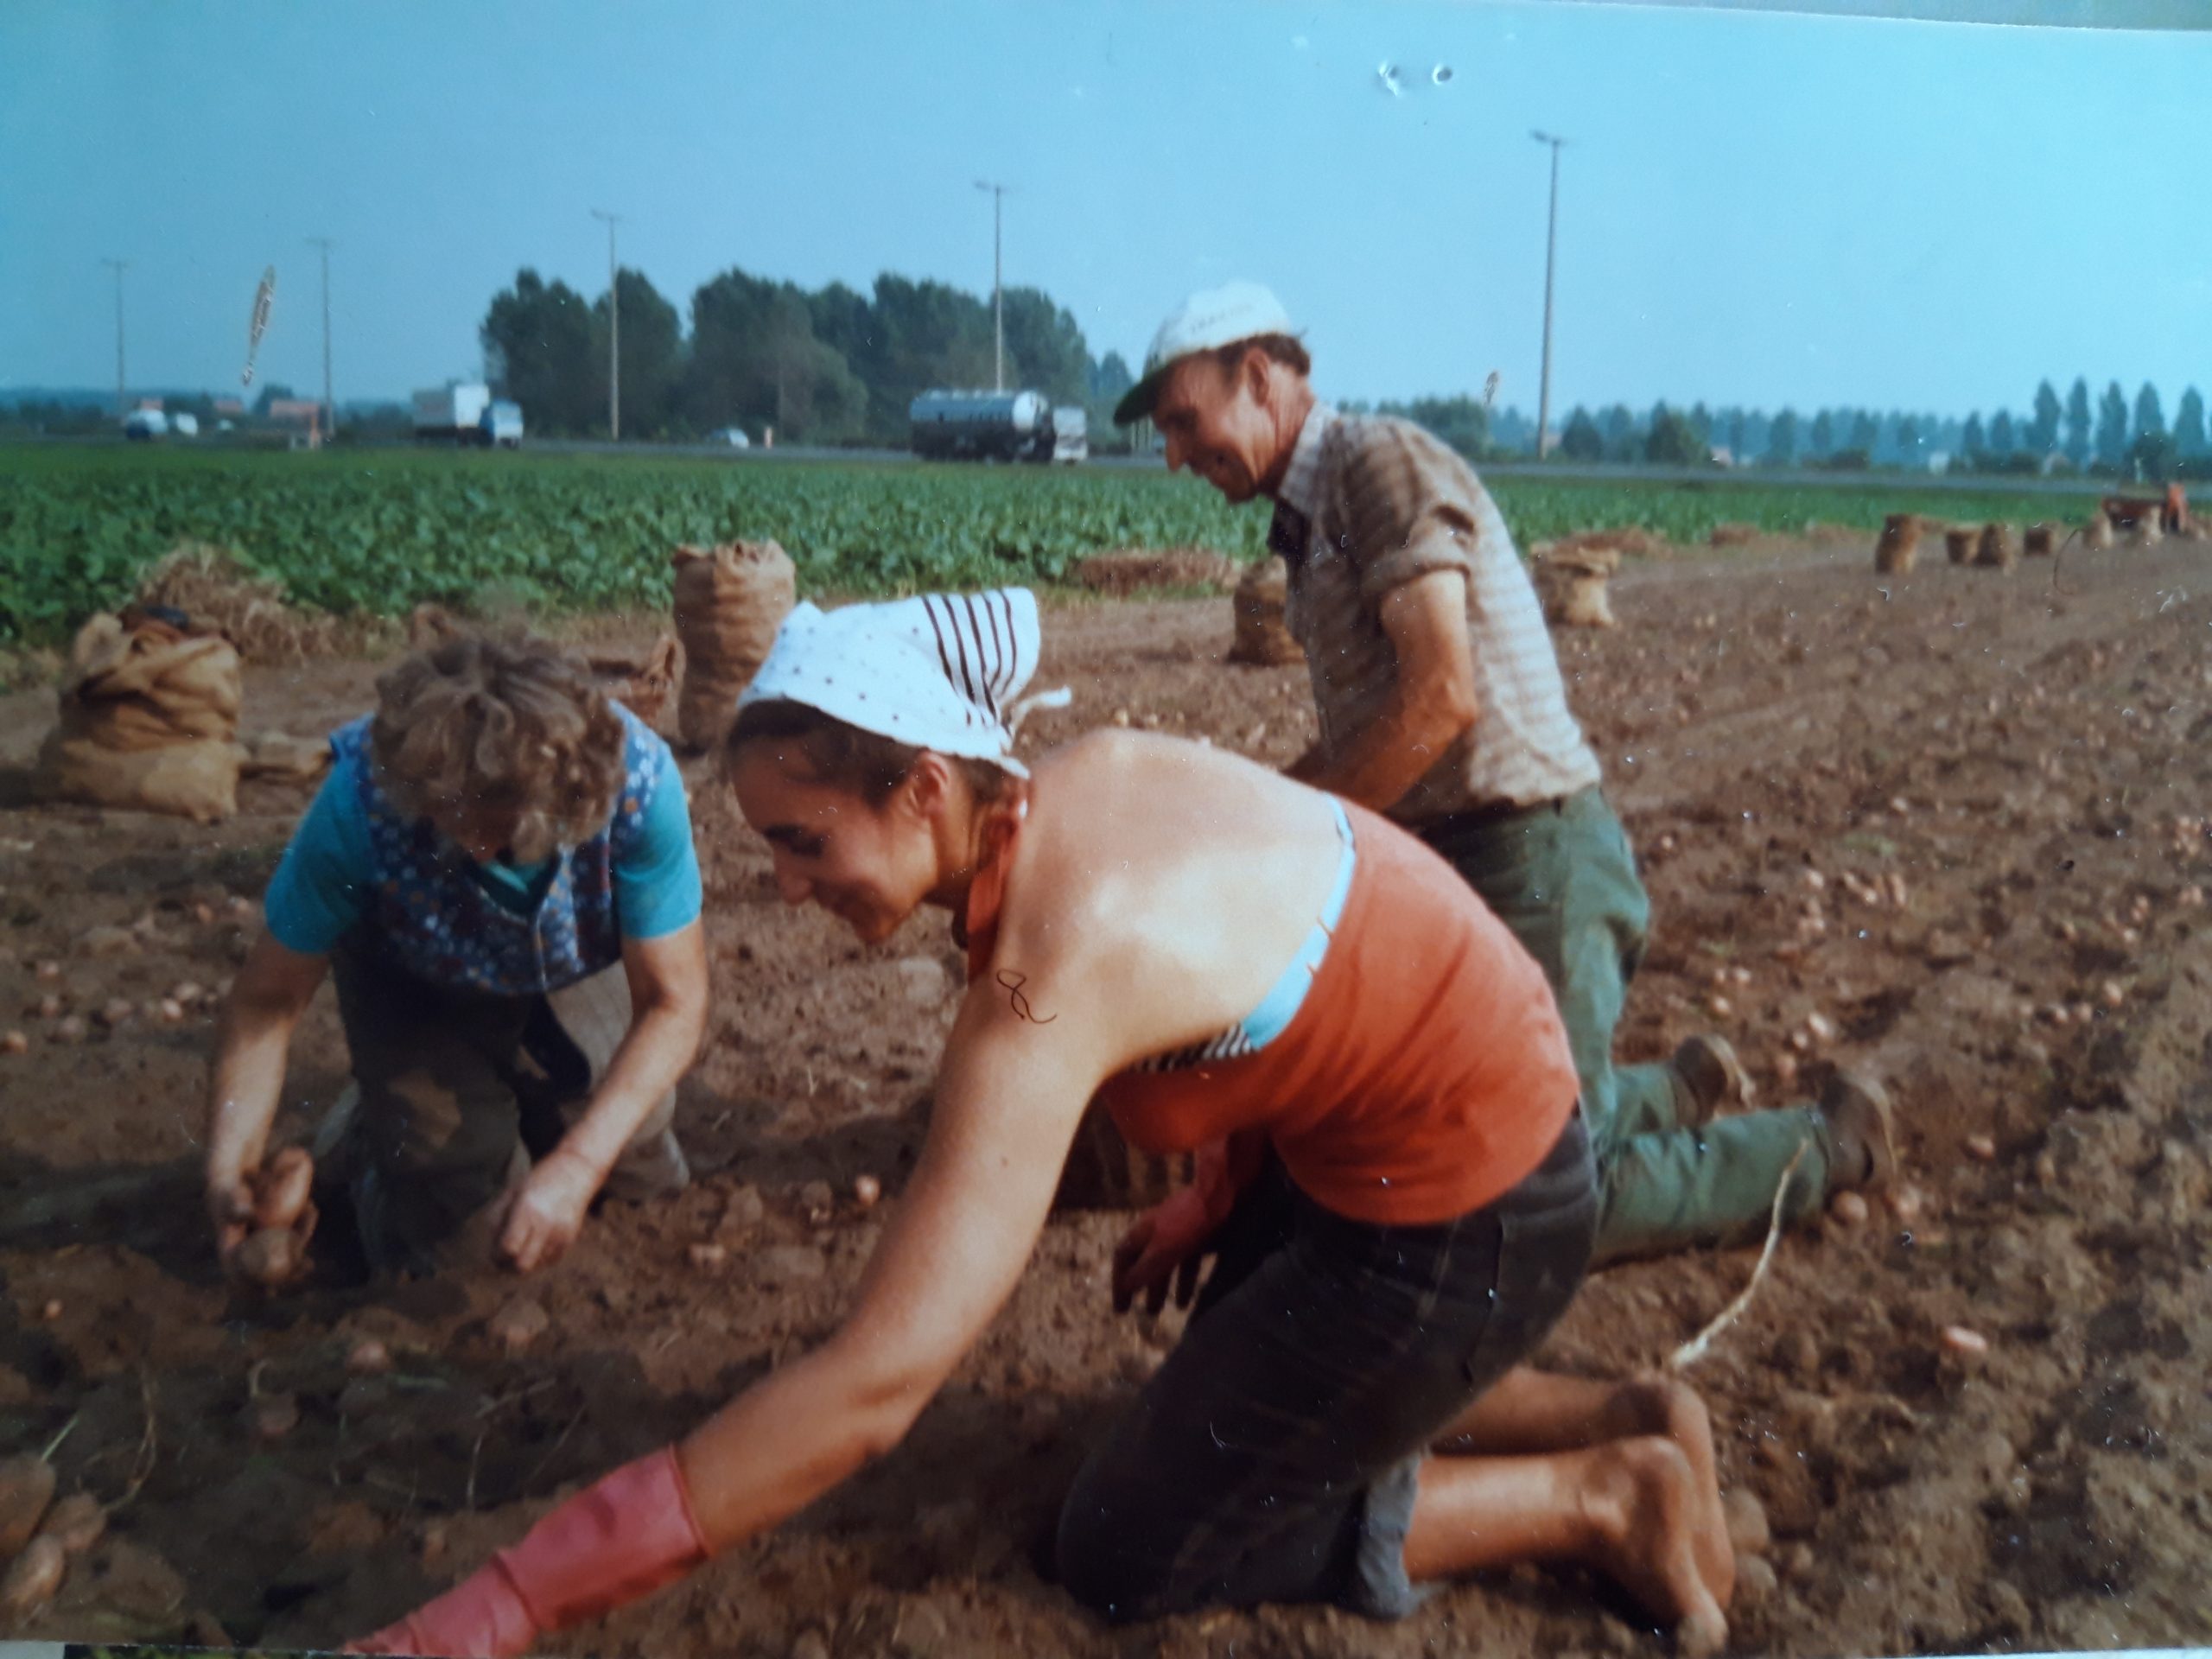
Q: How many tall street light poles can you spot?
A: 5